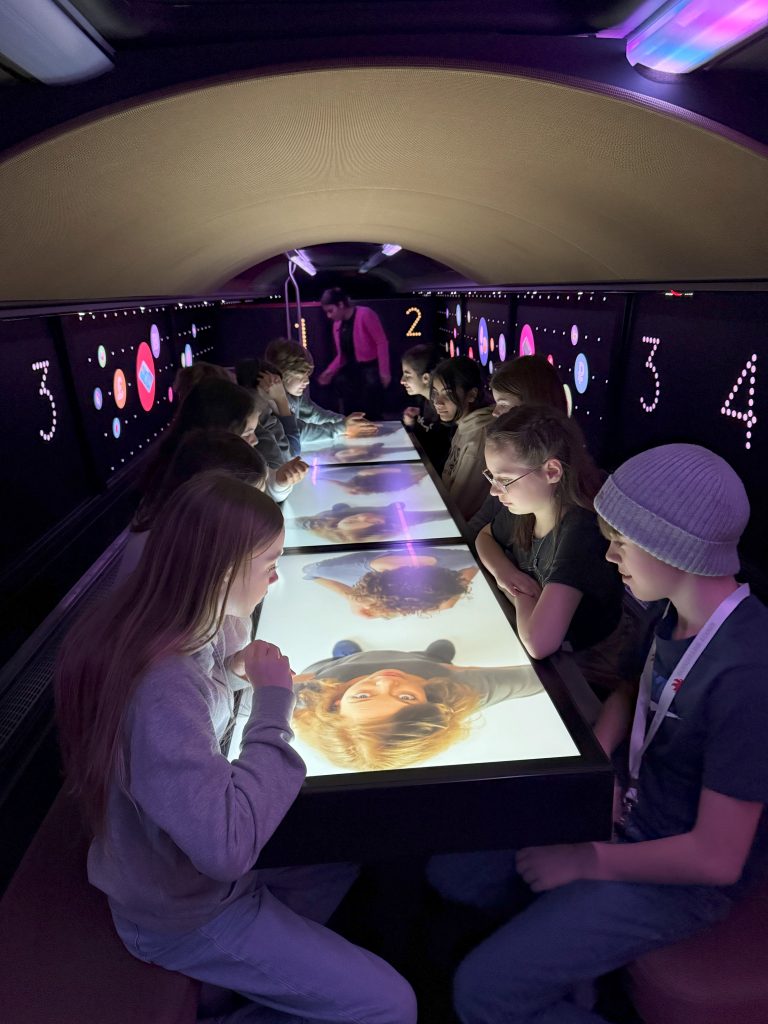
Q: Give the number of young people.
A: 11